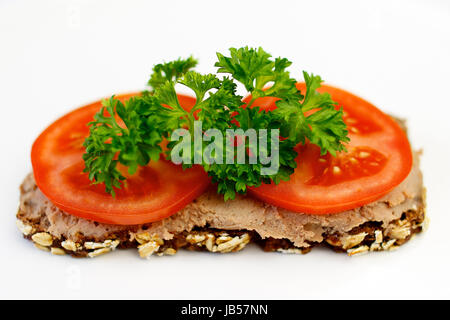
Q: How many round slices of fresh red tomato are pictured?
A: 2